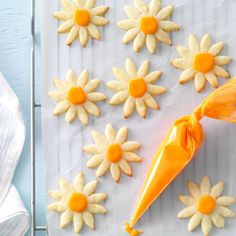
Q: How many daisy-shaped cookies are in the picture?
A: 8